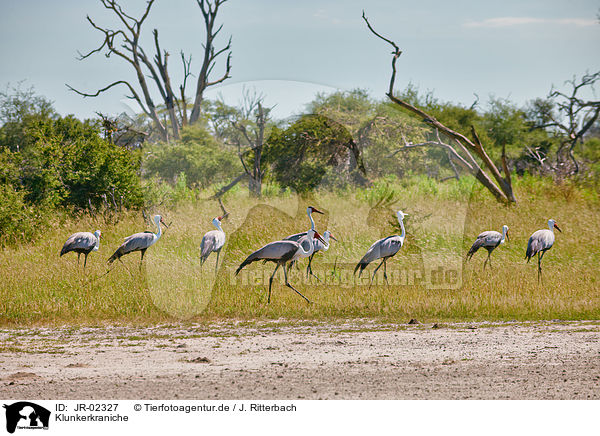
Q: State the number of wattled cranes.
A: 9